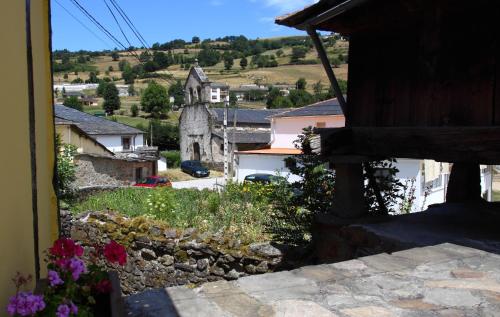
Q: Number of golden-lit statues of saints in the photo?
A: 0